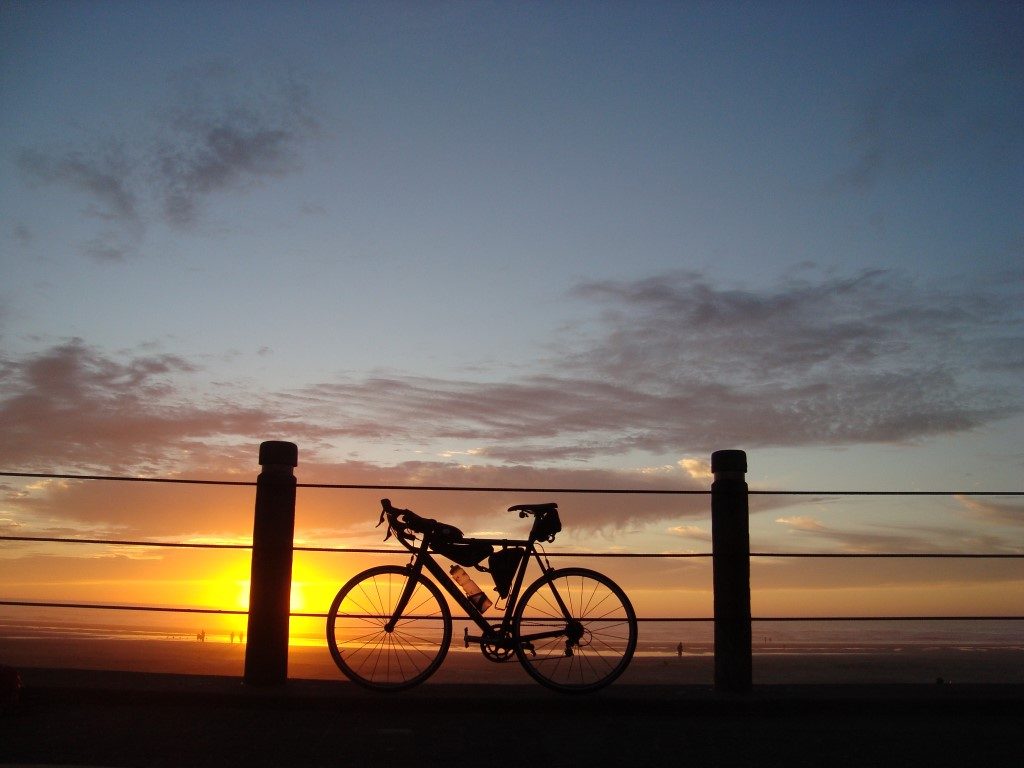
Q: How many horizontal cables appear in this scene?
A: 3